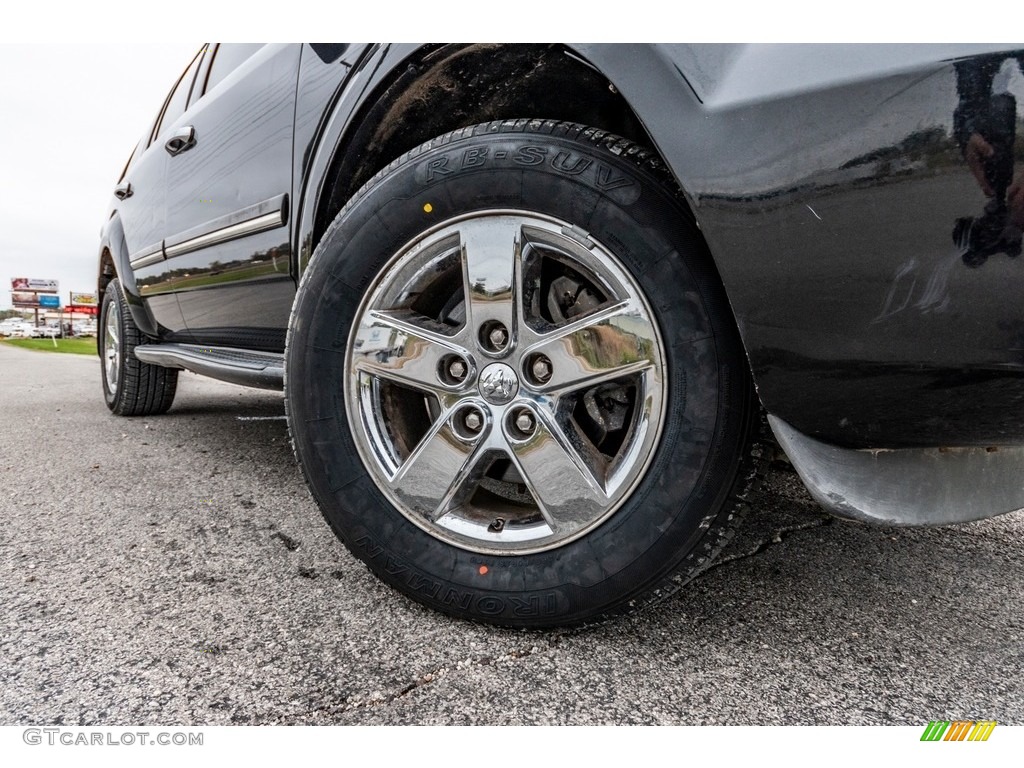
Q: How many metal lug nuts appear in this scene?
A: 5